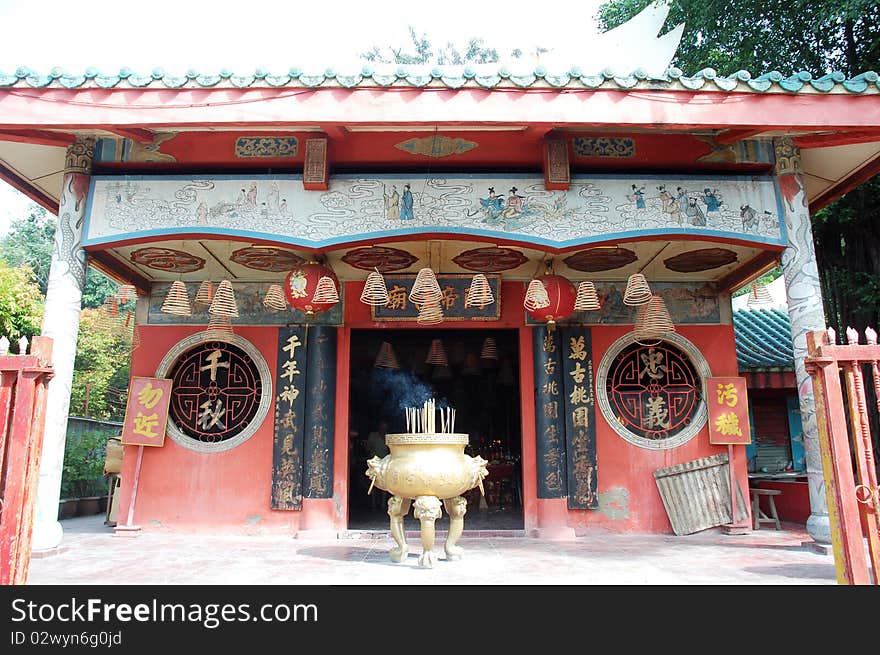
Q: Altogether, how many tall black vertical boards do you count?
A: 4